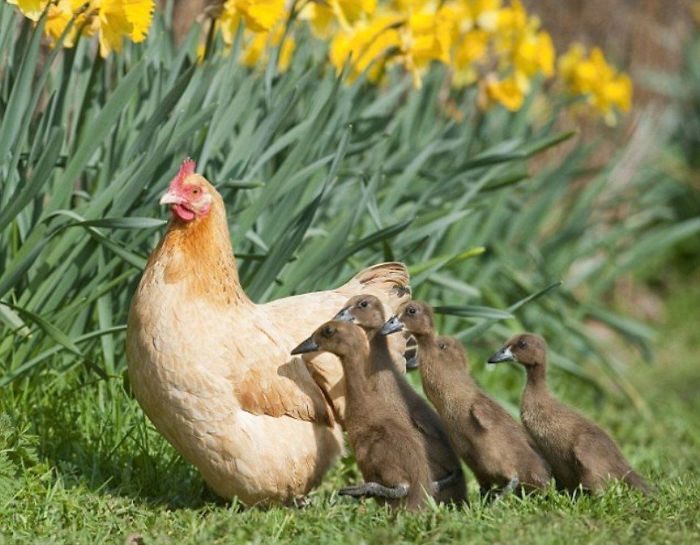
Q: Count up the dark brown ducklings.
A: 5